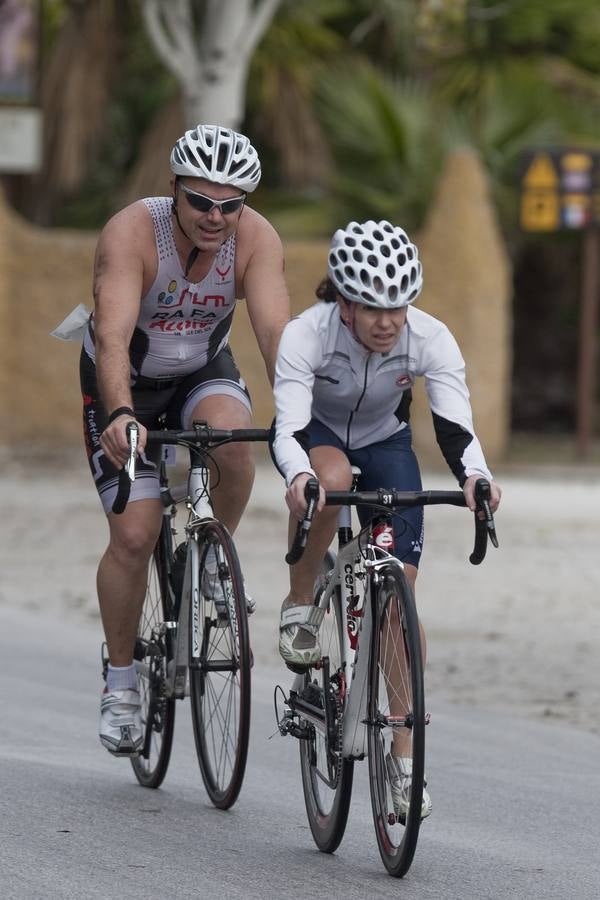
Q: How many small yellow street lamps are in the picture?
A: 0